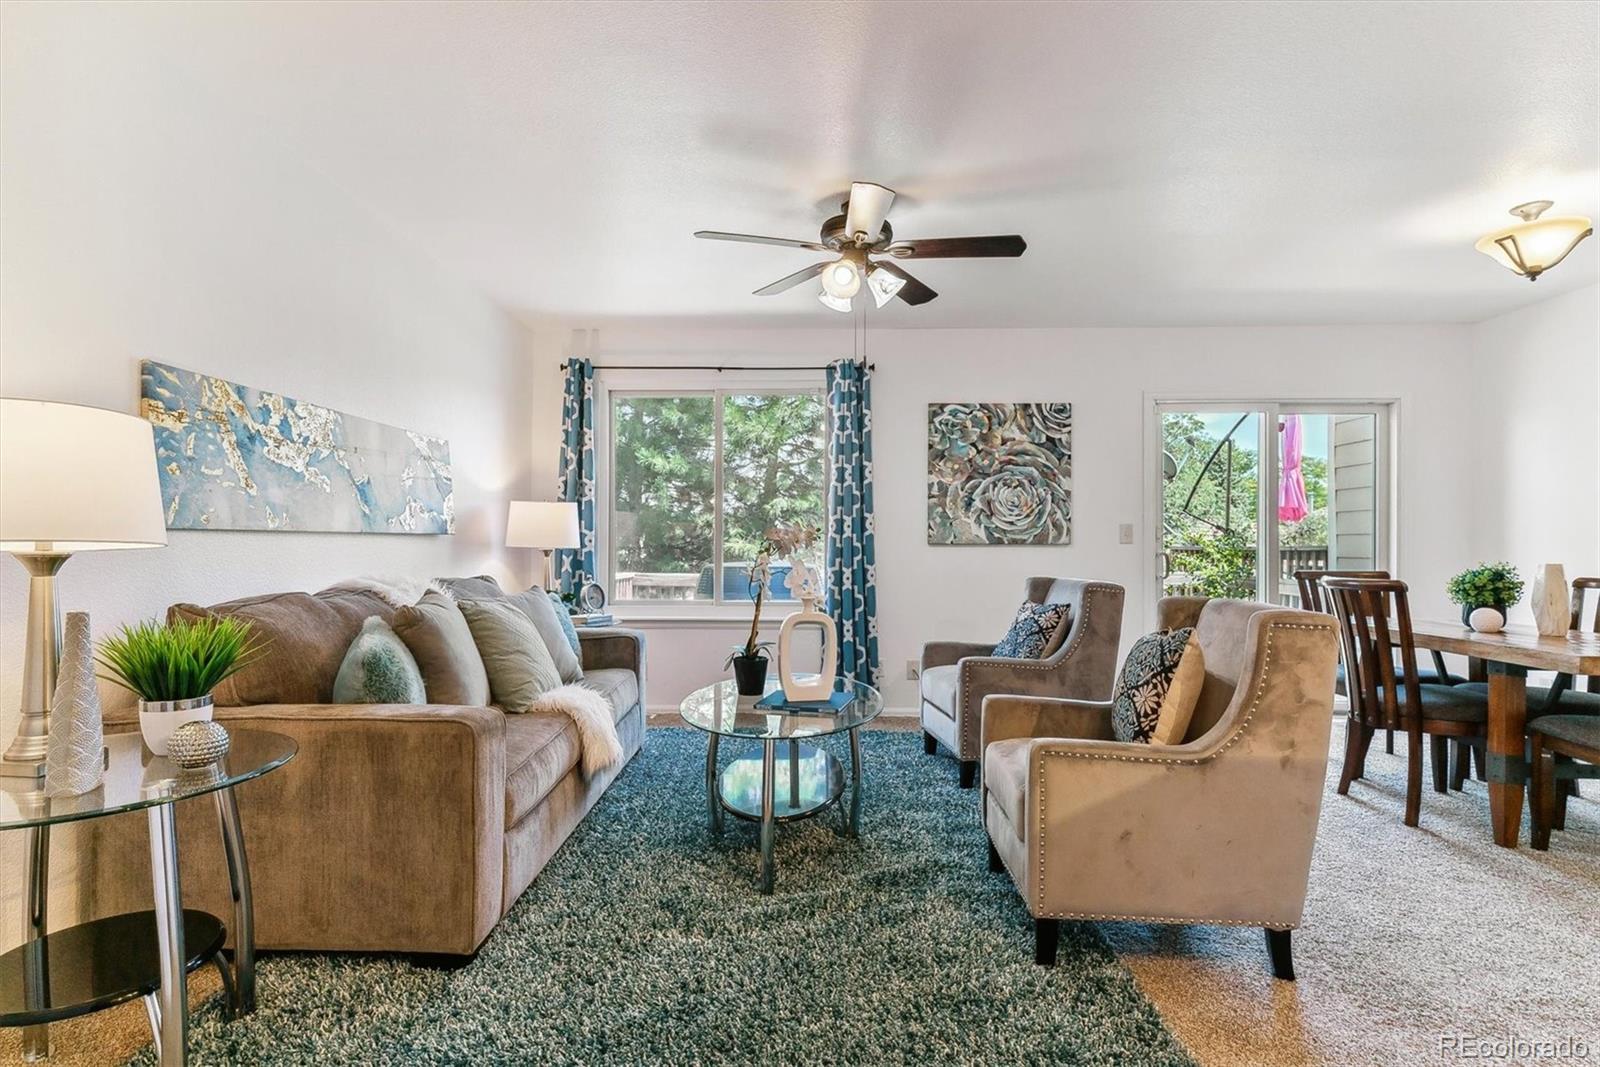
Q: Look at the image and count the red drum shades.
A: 0